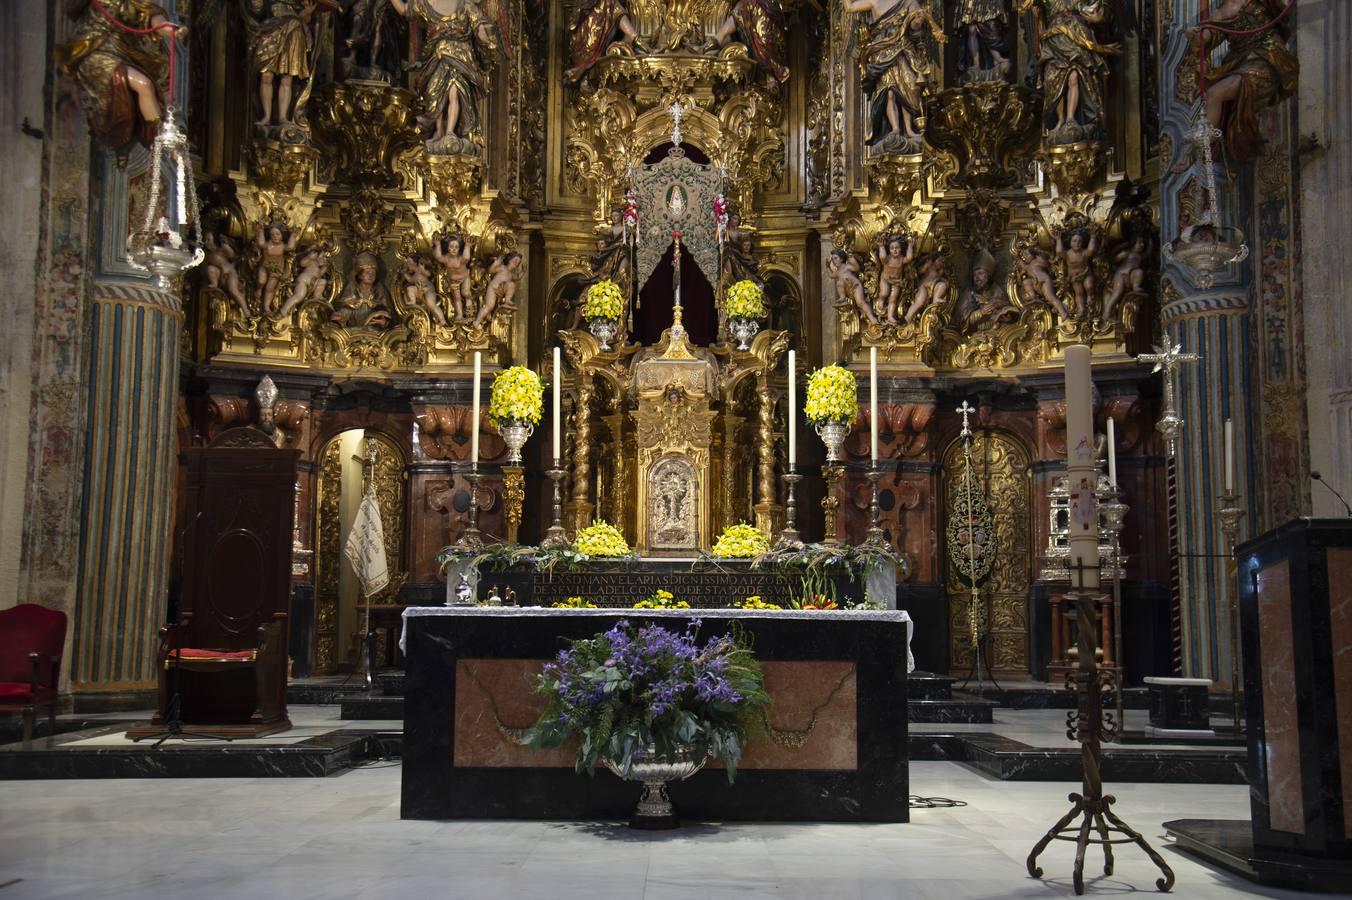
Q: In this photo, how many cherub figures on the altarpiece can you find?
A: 12